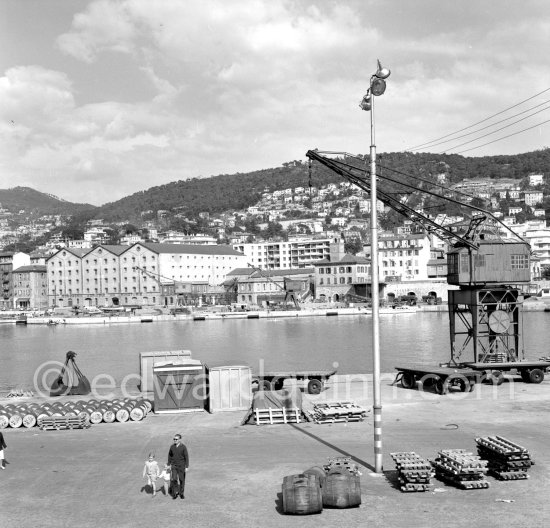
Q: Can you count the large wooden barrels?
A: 3